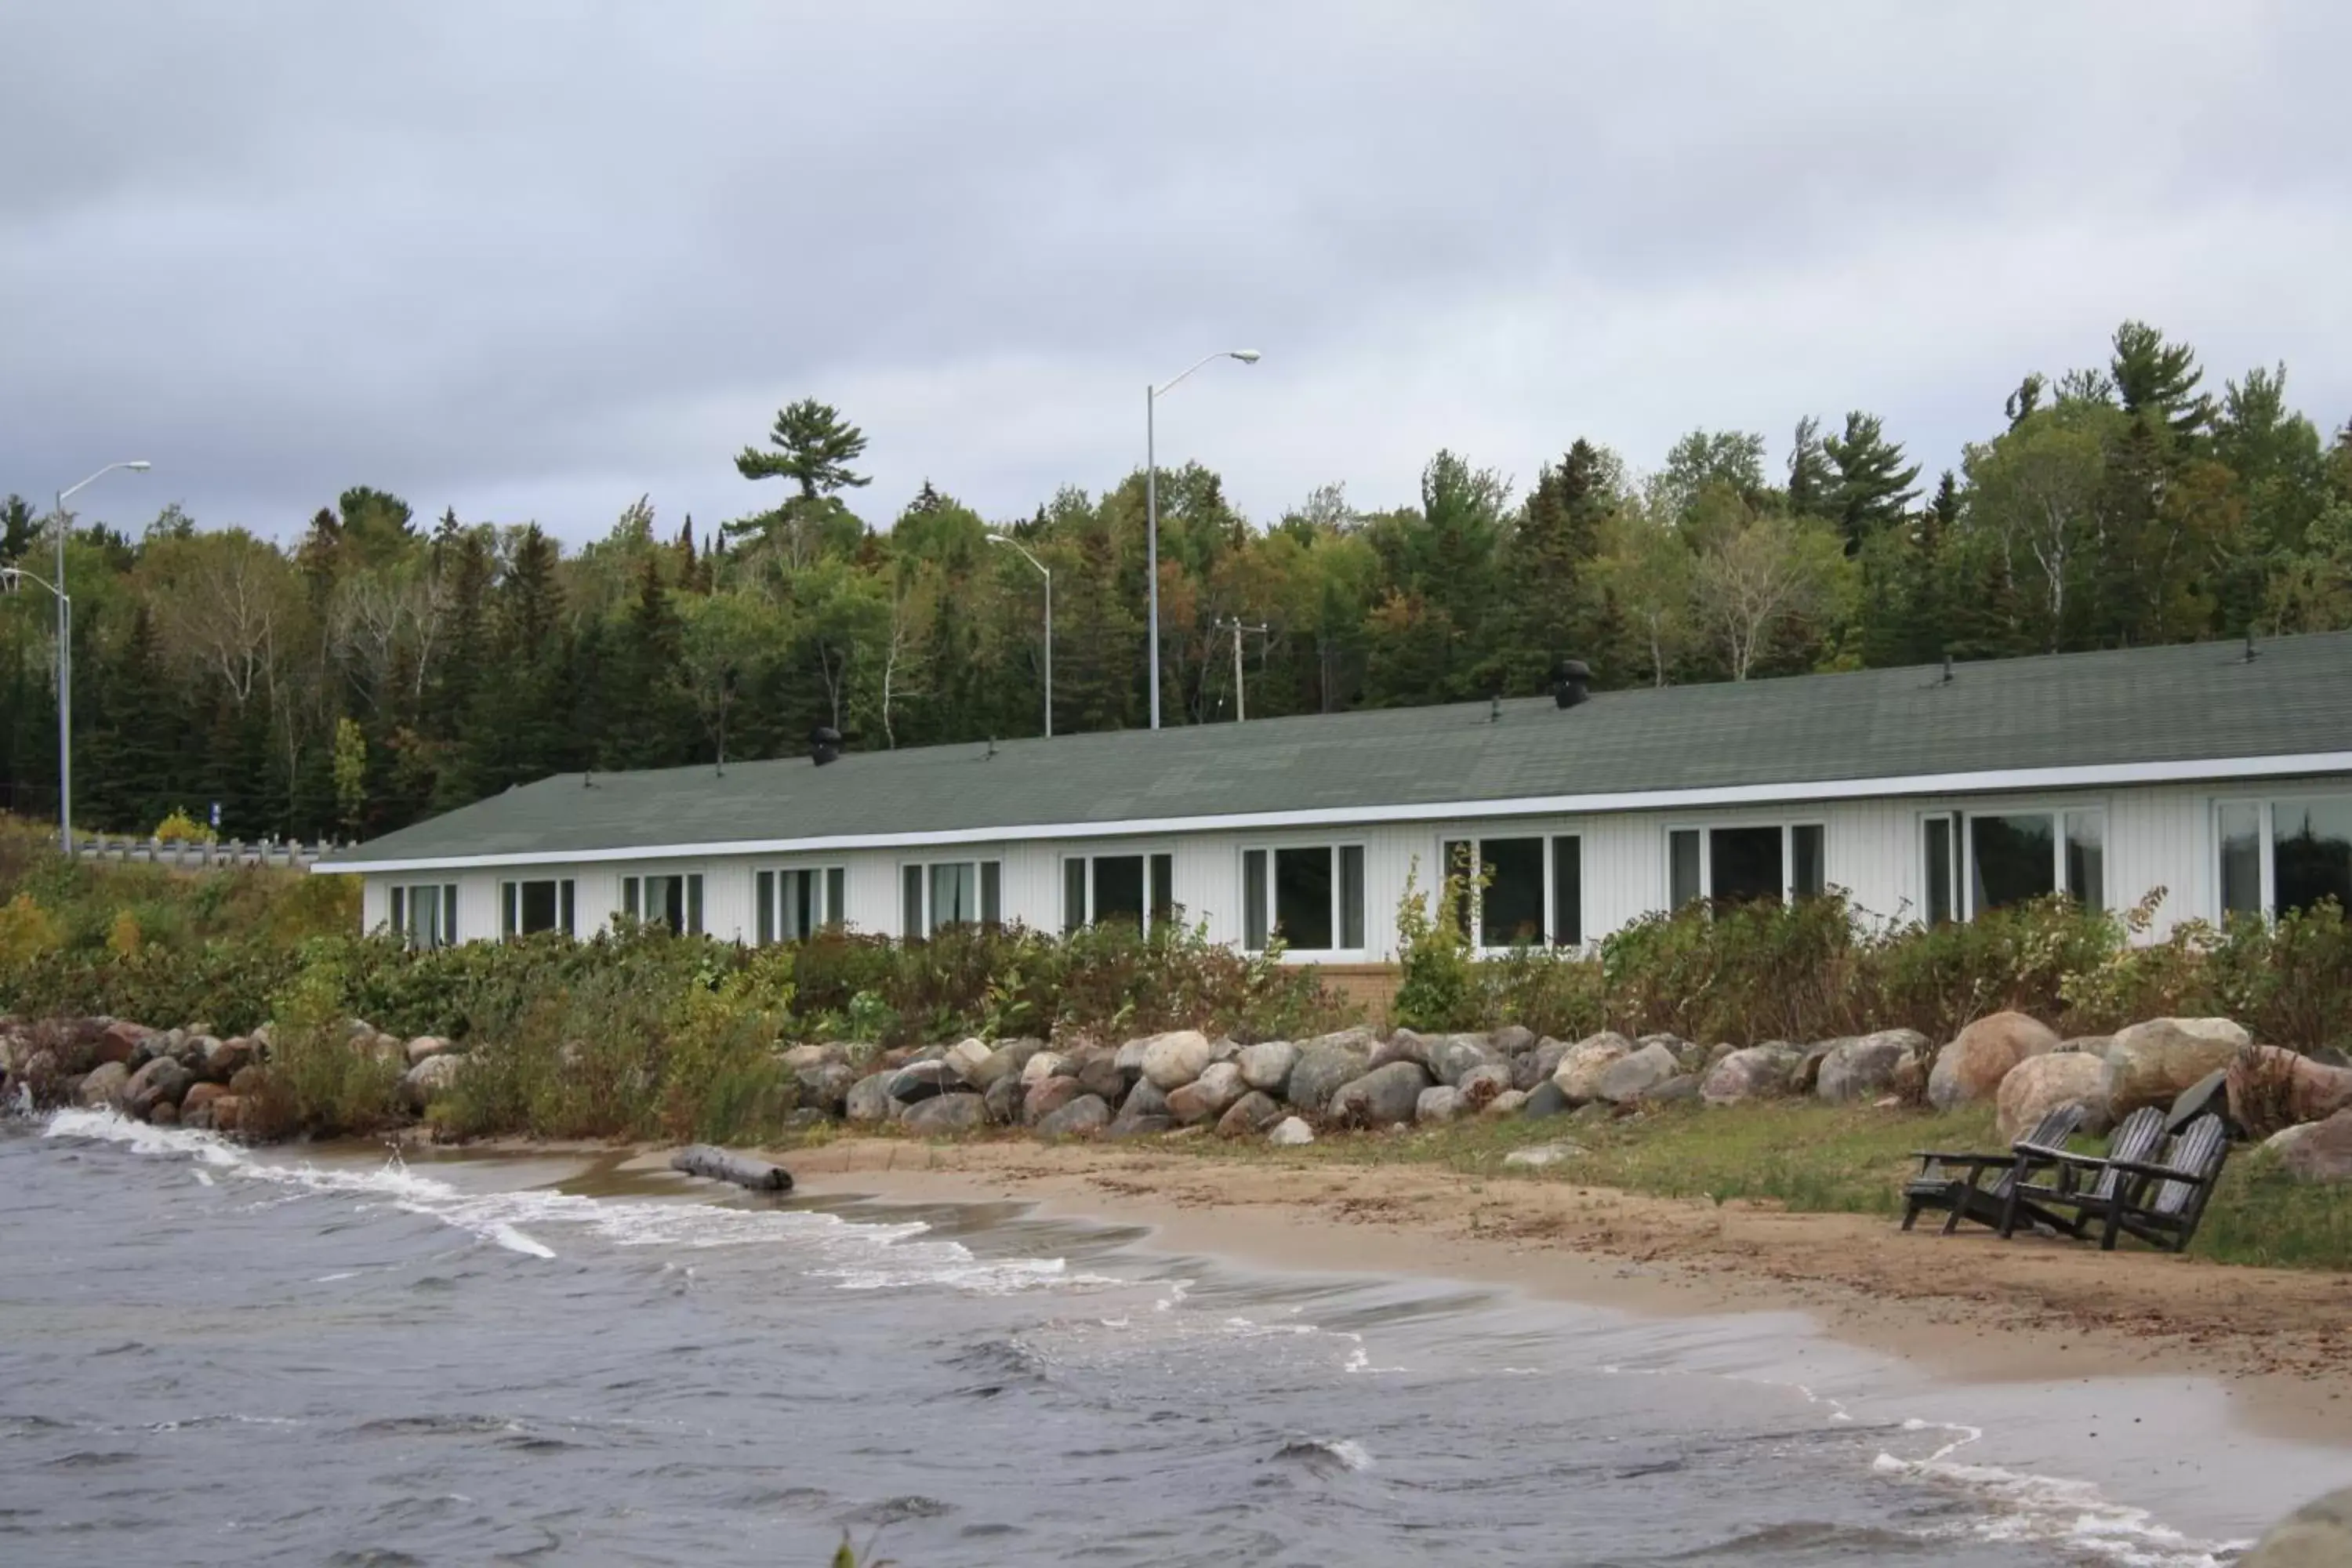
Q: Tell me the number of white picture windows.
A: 11